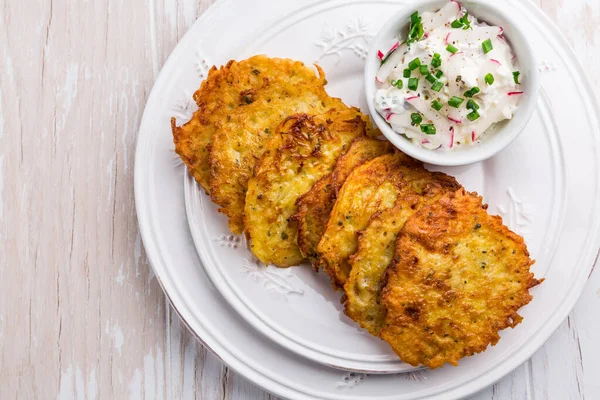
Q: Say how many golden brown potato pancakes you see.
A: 7